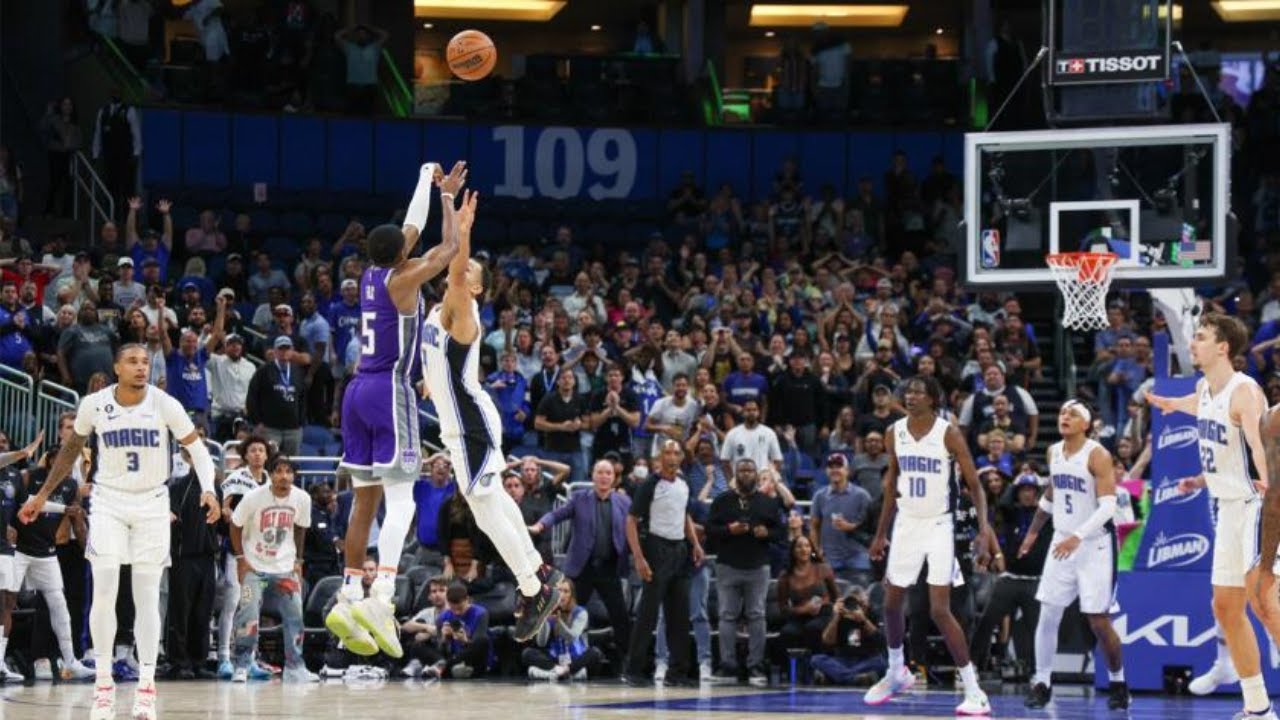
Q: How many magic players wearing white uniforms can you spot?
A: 5